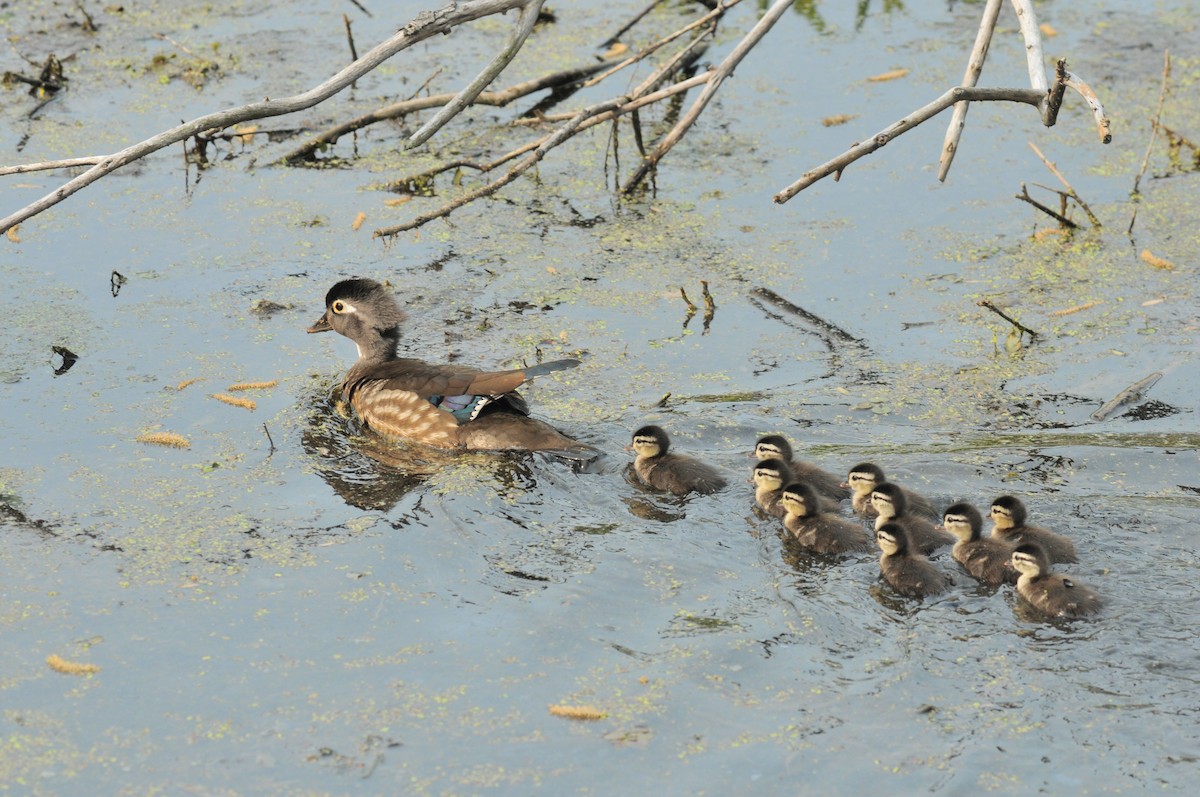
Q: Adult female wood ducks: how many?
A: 1